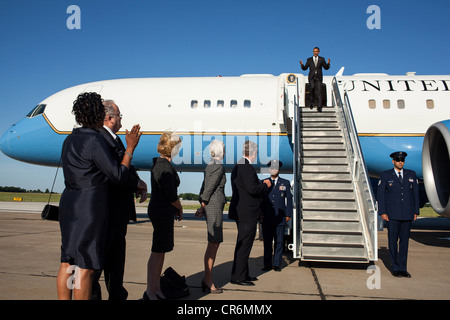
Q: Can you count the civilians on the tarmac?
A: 5